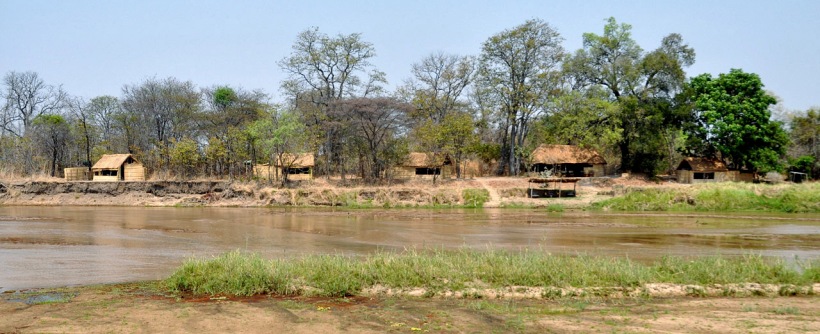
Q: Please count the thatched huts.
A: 5